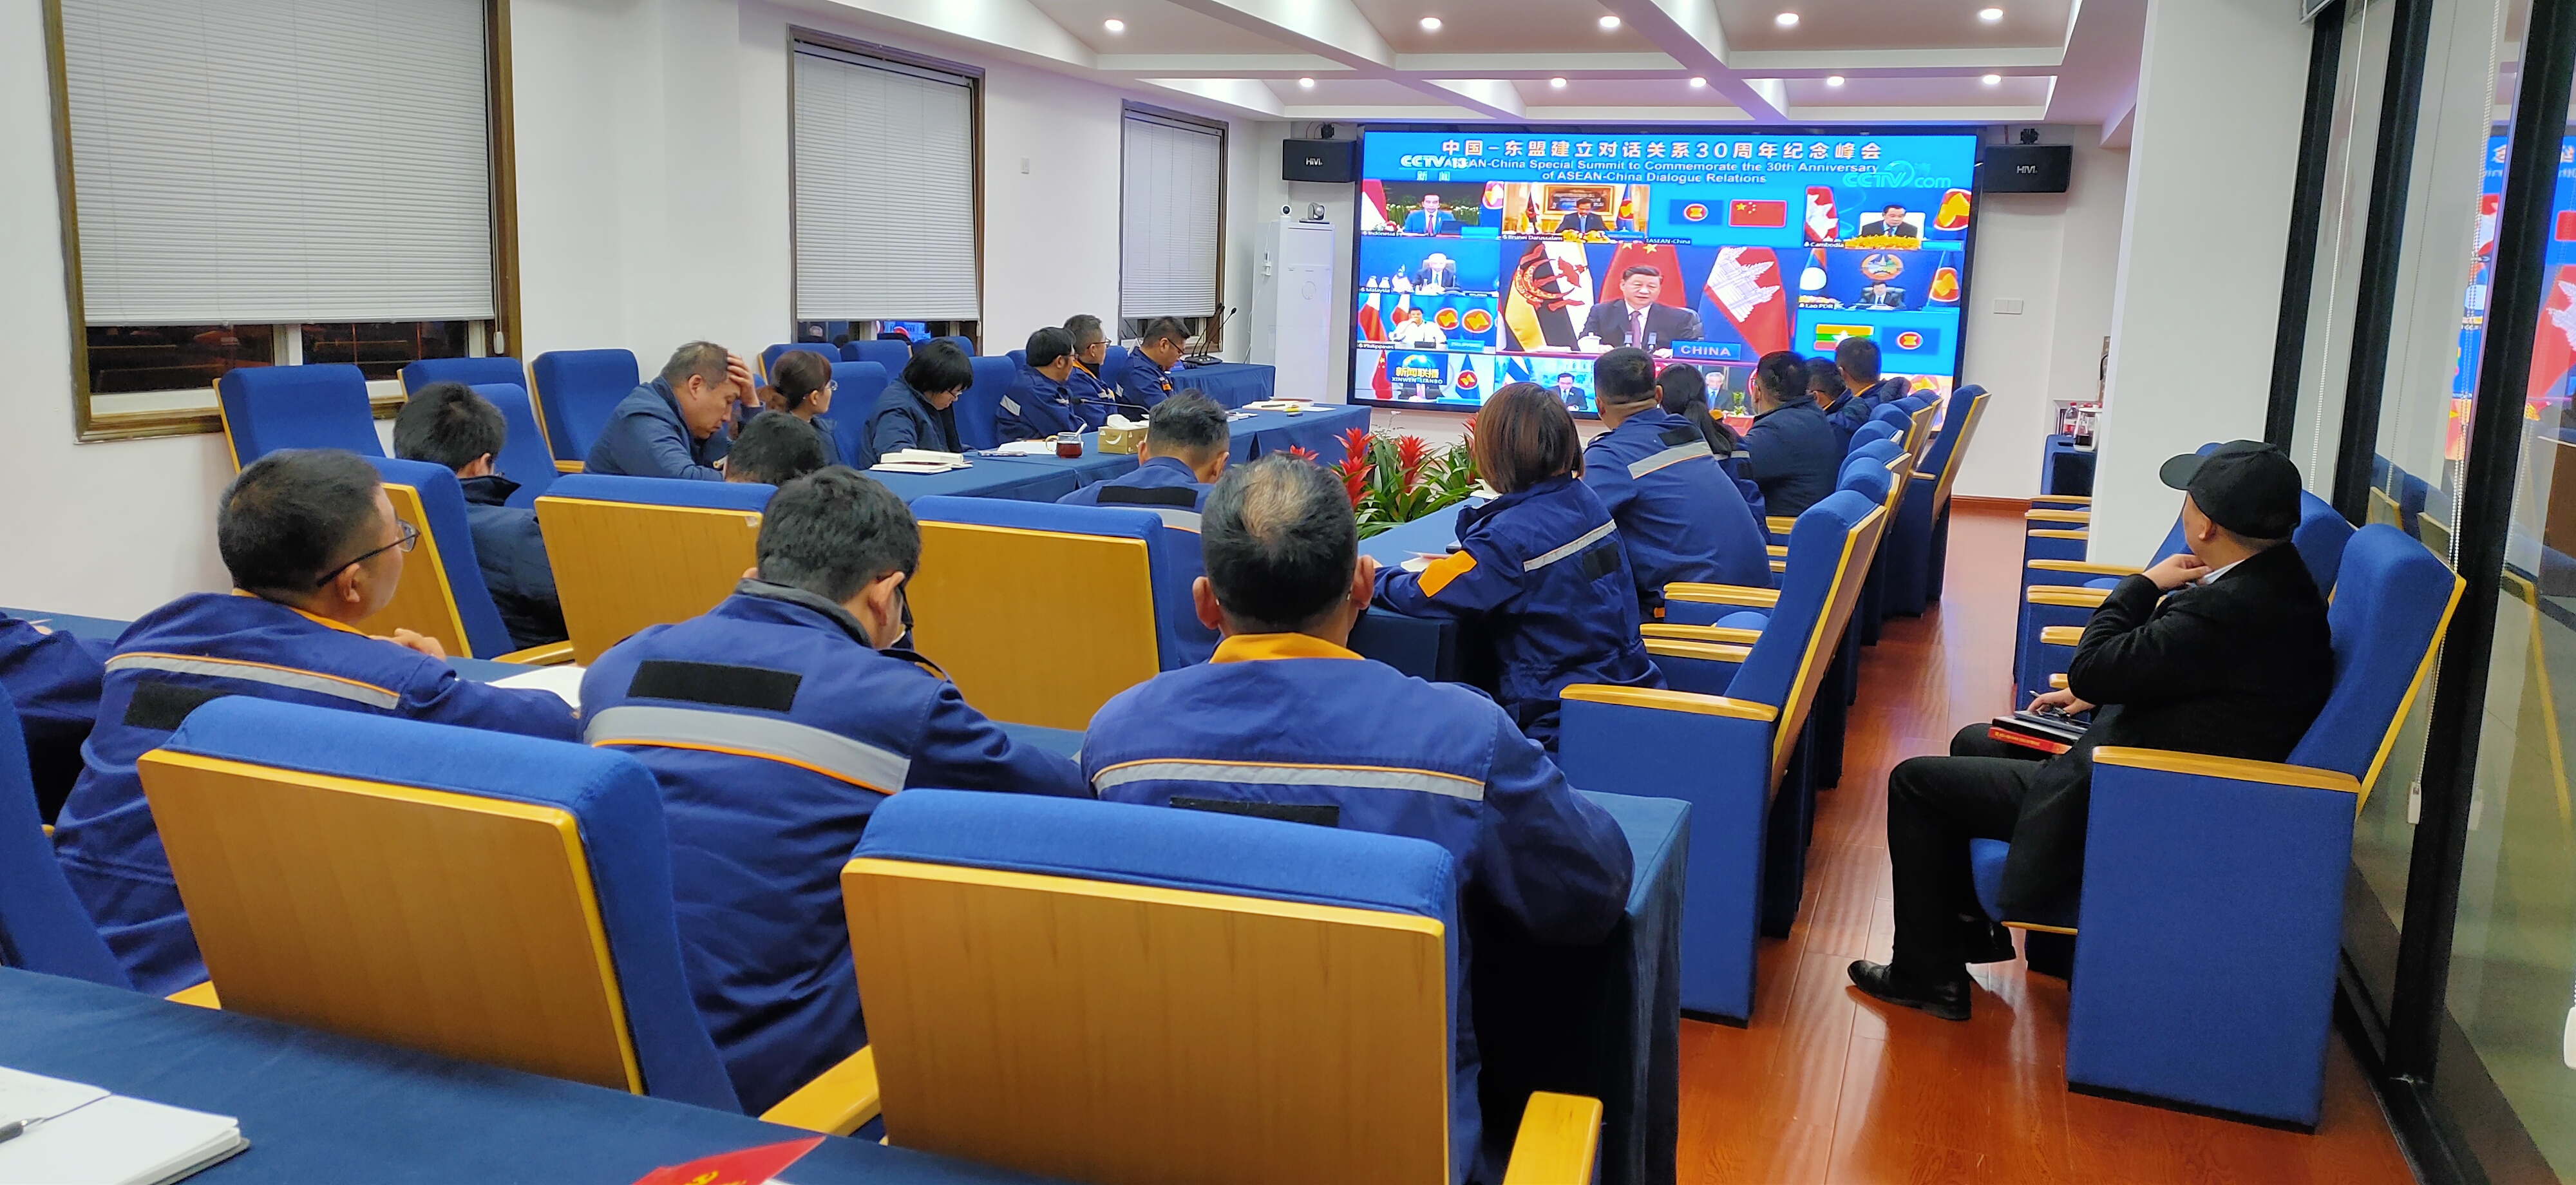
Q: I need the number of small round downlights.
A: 10